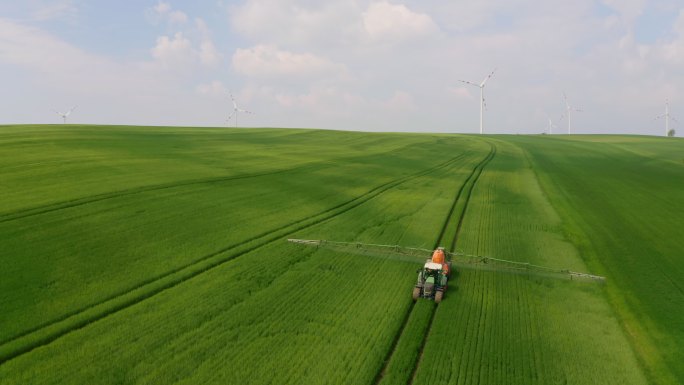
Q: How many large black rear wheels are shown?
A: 2